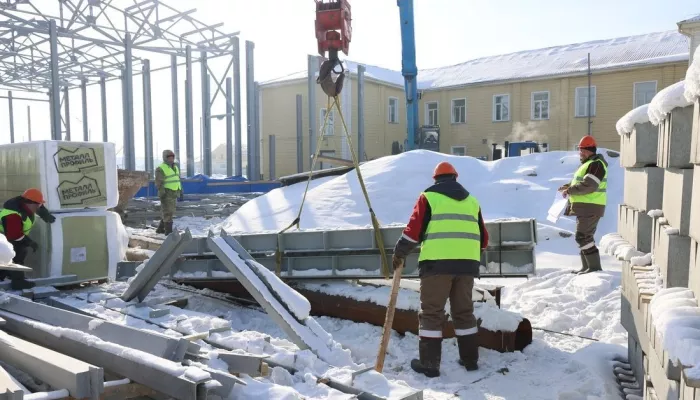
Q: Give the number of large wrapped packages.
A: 2